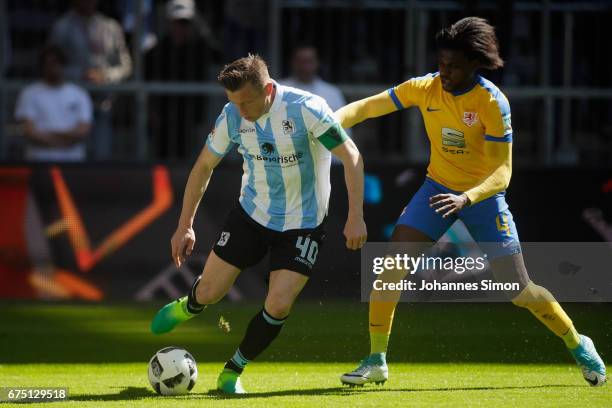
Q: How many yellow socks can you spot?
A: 2